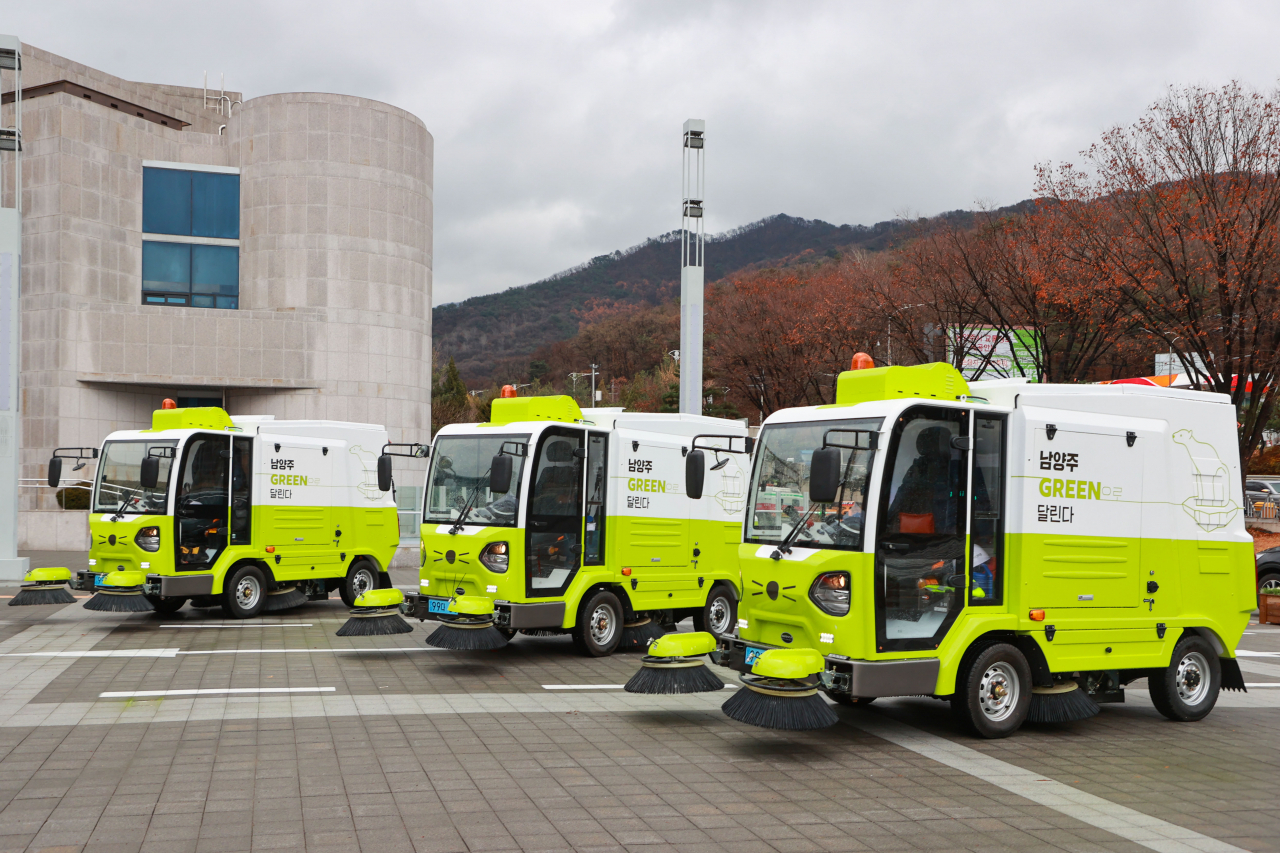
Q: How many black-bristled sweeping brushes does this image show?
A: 9